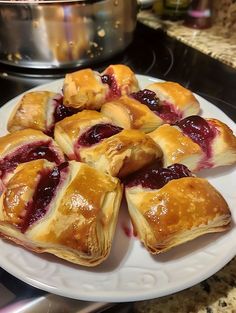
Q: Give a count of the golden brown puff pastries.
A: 8